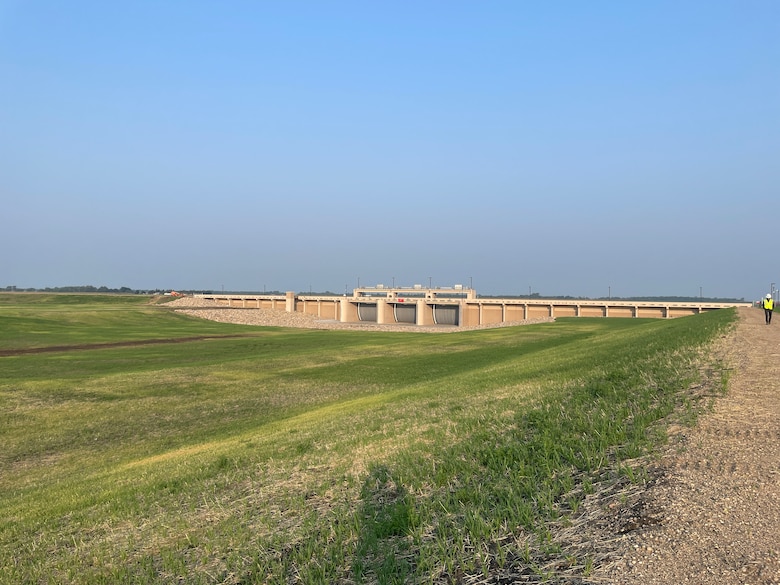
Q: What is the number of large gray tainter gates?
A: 3